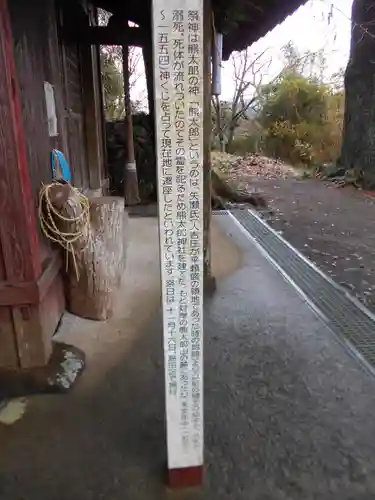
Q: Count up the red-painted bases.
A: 1